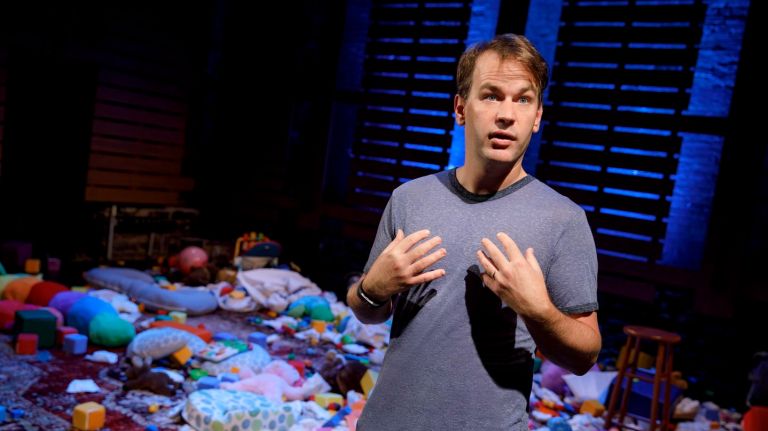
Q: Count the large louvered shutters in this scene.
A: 2